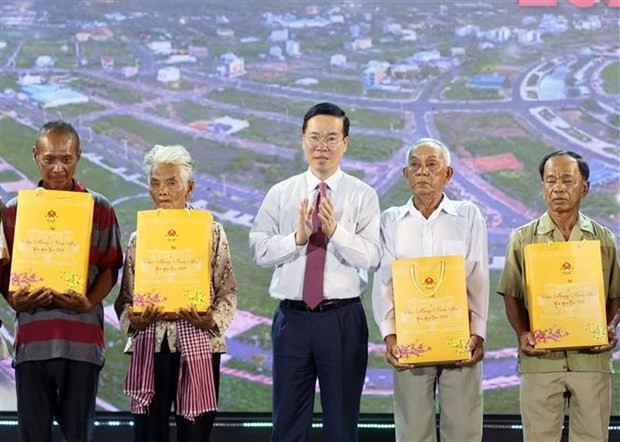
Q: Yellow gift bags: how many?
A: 4